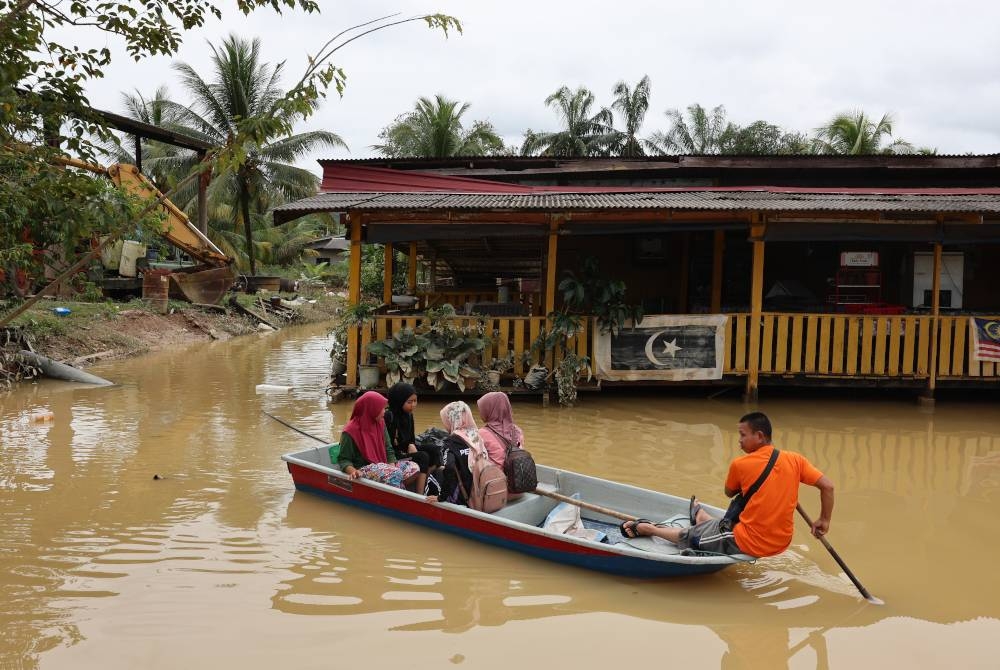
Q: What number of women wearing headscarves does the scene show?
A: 4